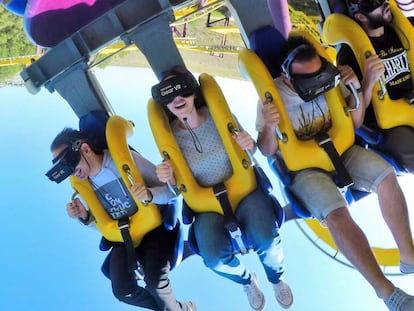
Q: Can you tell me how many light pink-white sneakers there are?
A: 2